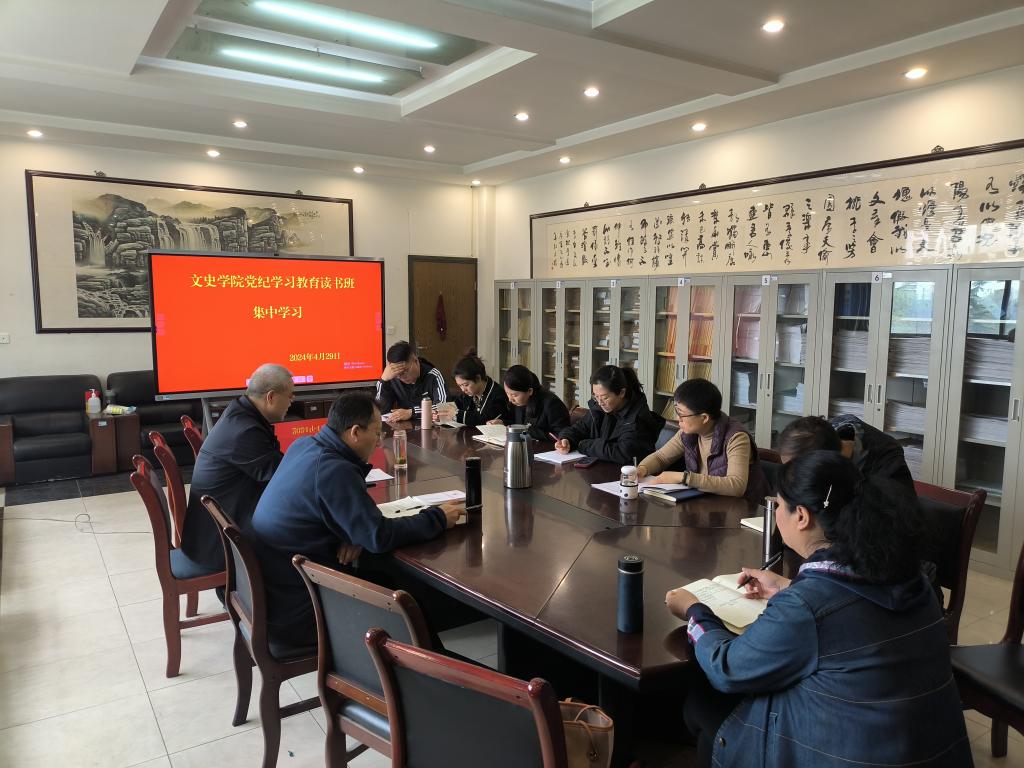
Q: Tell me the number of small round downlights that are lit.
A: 12